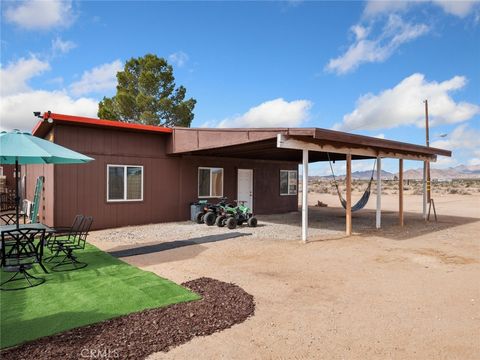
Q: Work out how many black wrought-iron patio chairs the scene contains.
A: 4